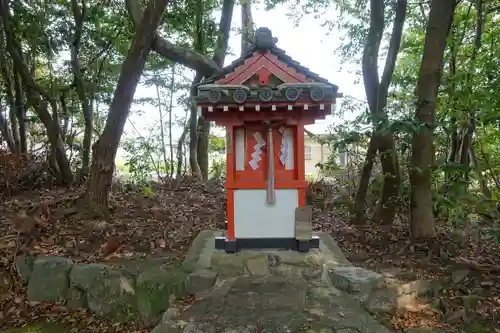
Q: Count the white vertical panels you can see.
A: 2